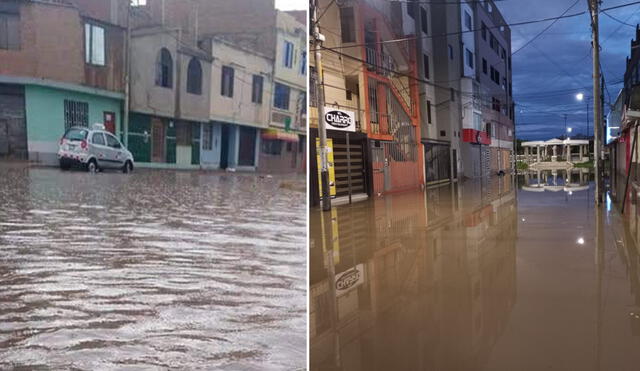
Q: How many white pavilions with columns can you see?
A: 1